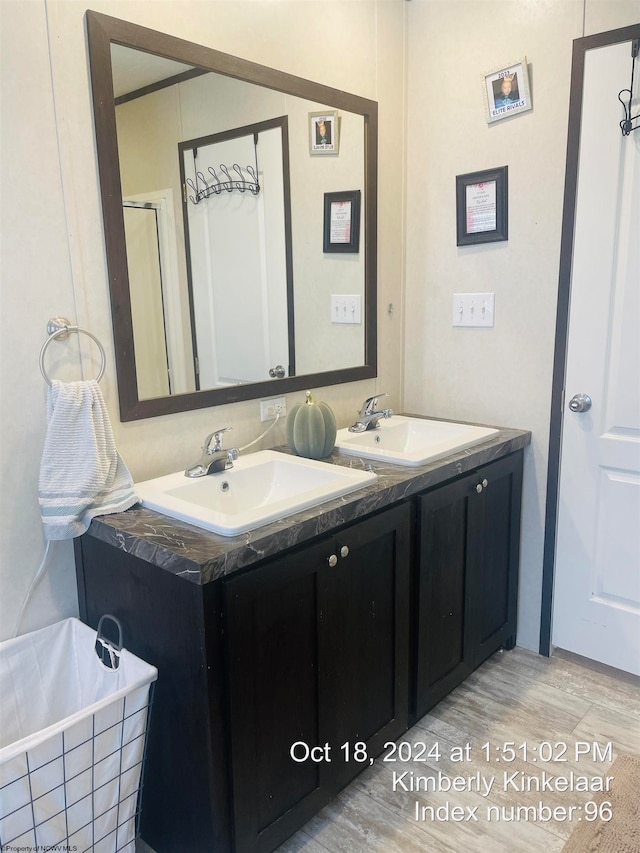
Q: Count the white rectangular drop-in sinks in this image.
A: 2